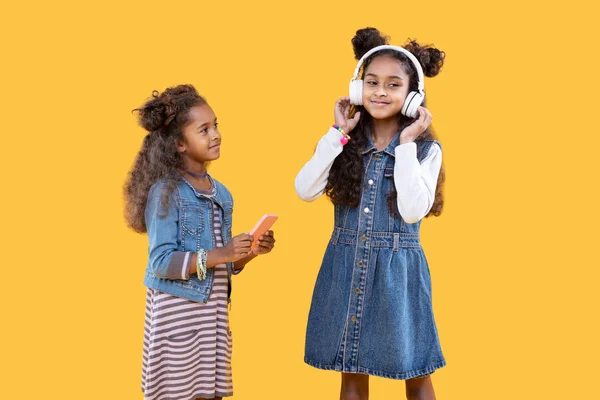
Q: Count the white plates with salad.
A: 0